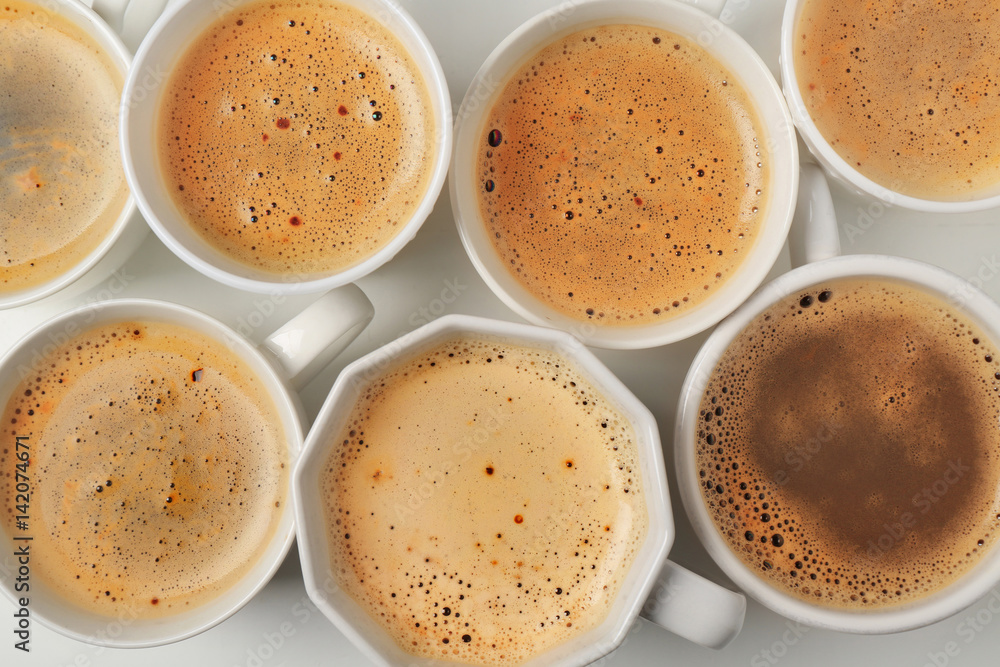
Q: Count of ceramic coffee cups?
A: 7